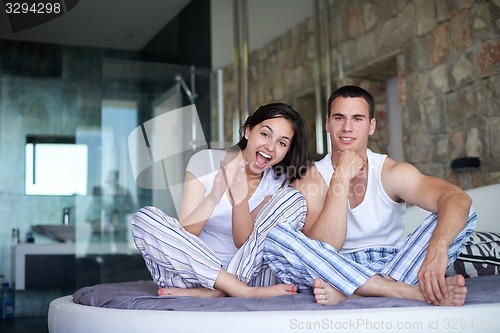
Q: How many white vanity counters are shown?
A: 1